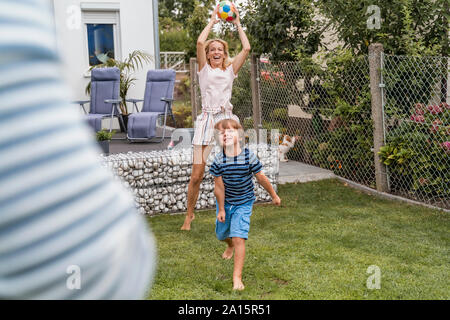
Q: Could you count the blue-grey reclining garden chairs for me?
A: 2